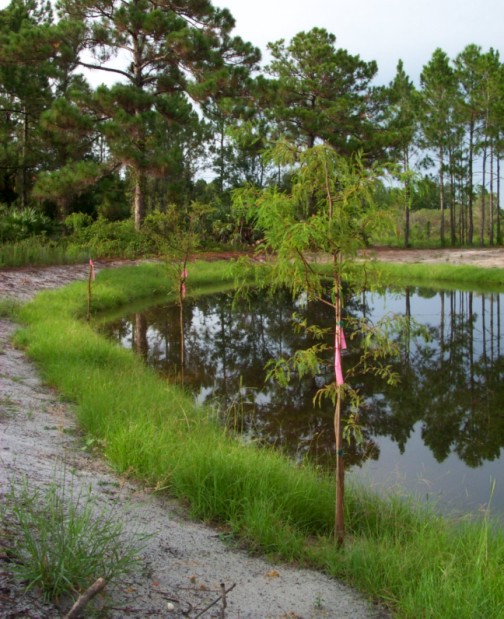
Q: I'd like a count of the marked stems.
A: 3